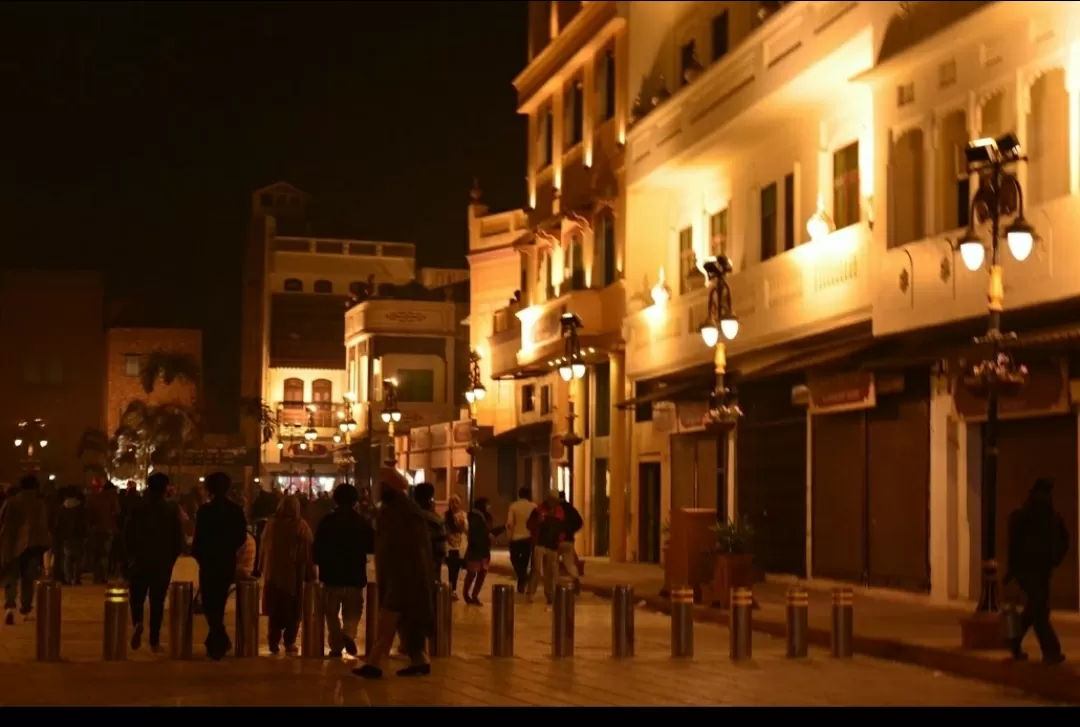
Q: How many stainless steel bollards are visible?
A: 14